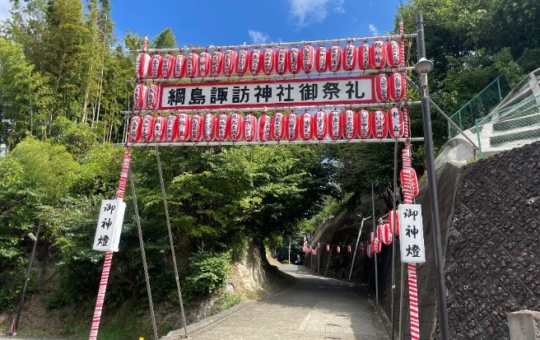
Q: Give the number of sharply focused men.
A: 0